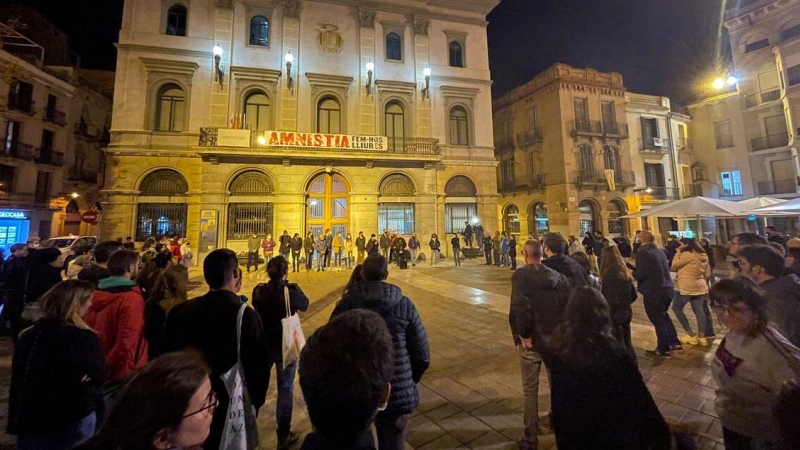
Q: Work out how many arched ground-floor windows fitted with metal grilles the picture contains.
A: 4